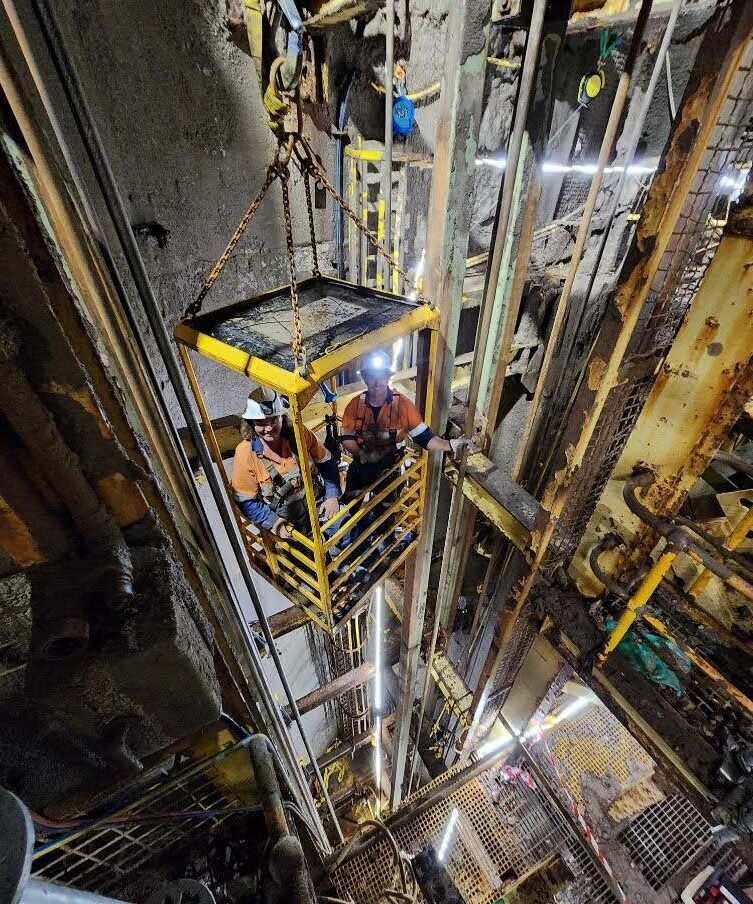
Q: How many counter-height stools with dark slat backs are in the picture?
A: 0